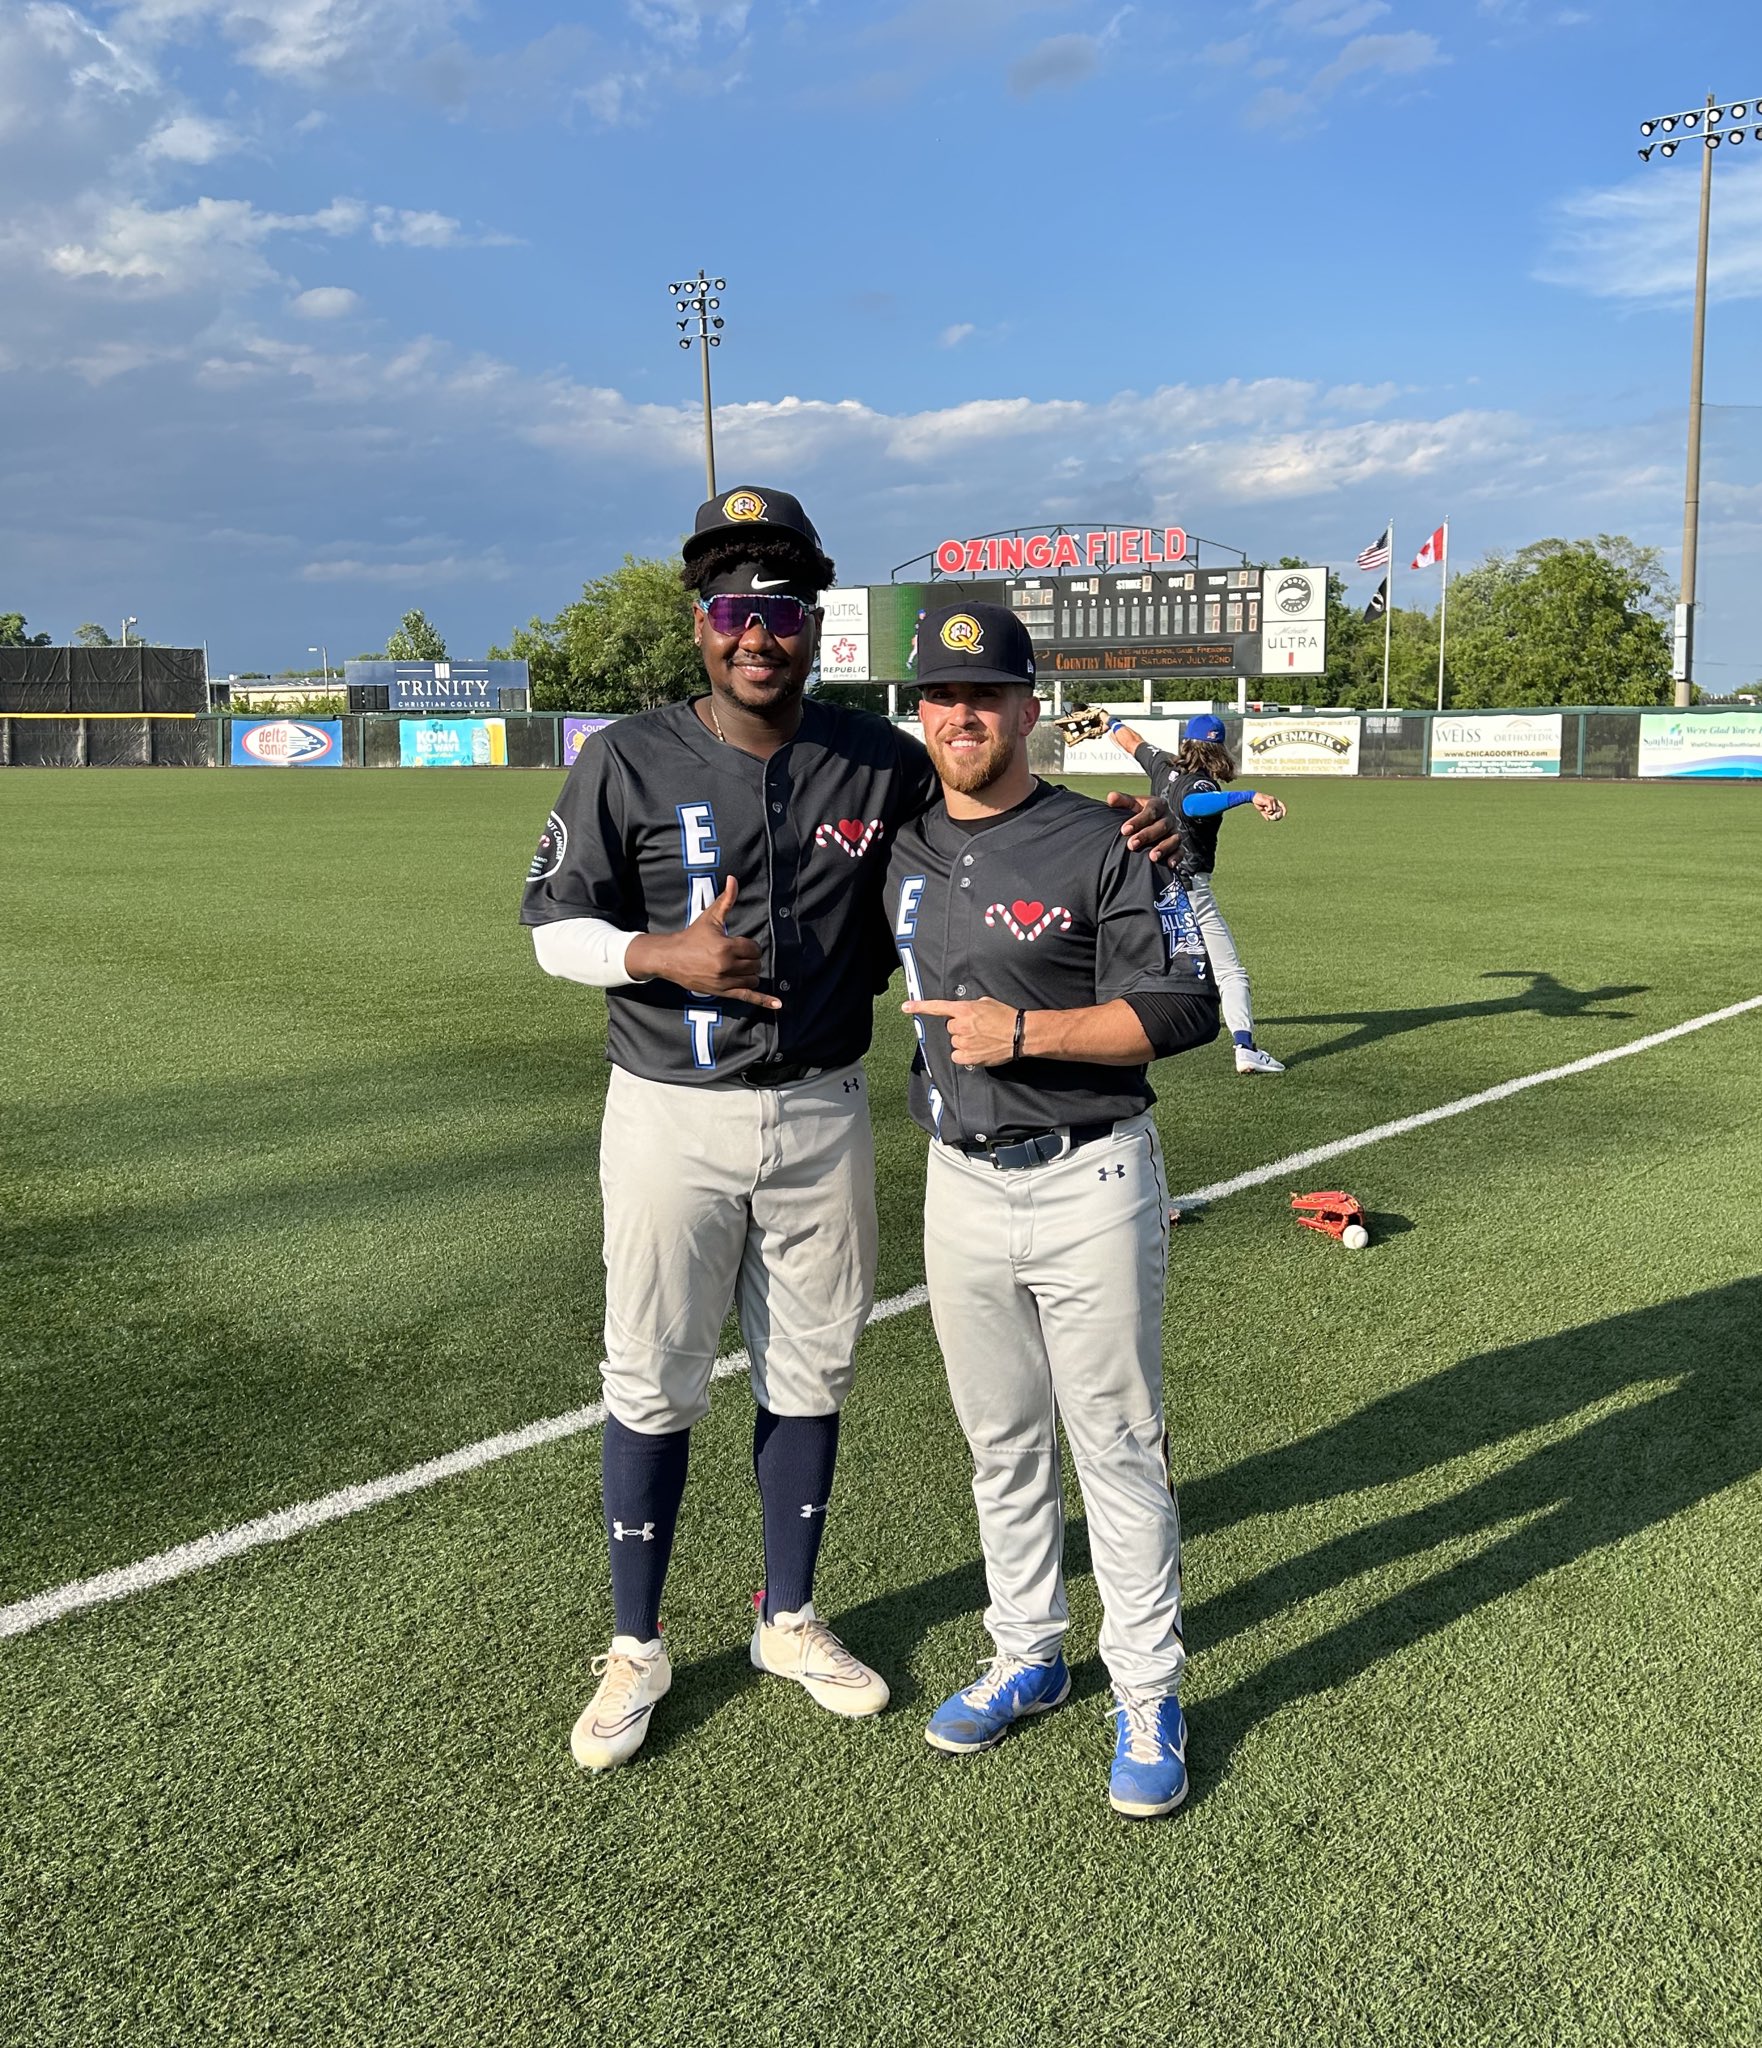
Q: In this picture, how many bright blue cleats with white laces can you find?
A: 2